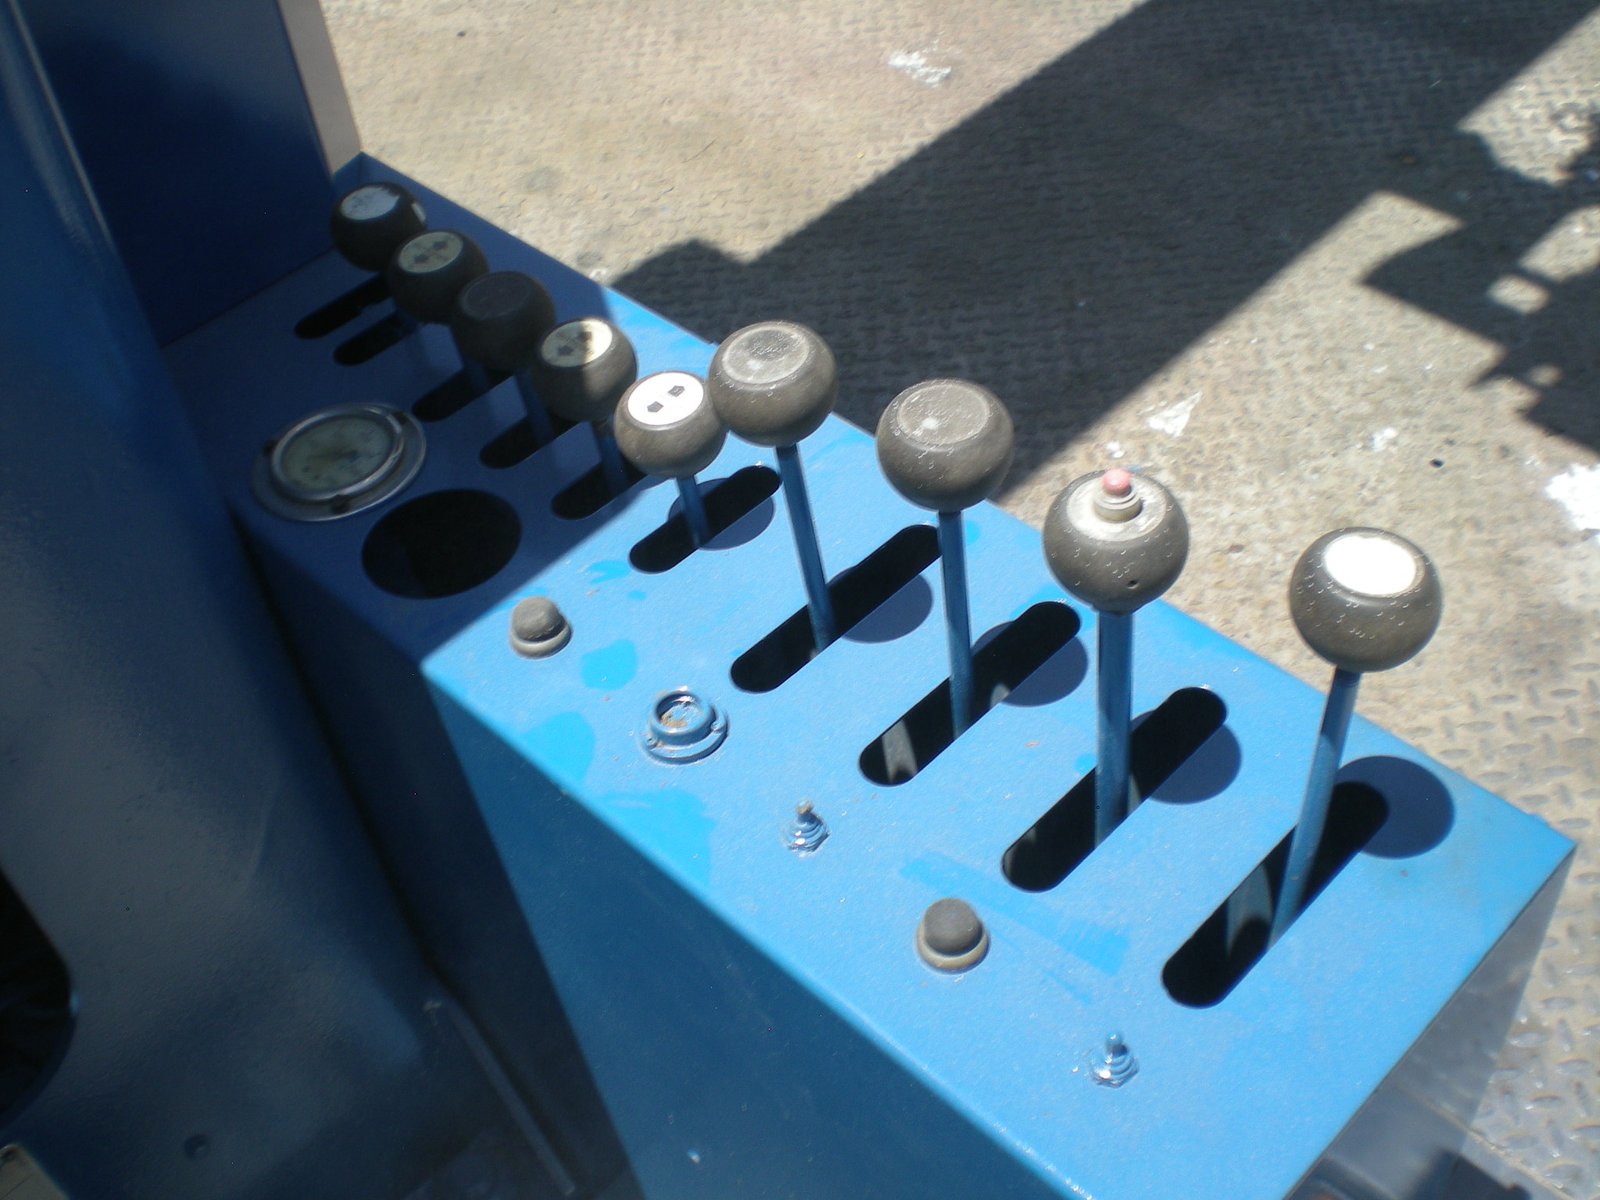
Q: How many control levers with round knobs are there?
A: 9